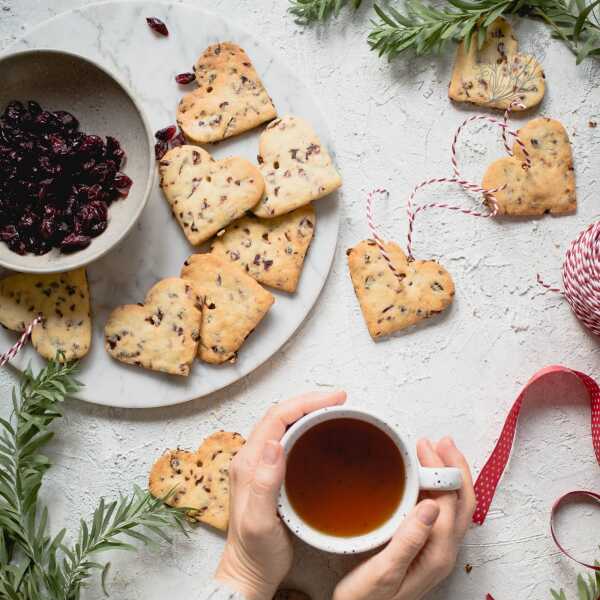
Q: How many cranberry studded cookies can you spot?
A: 11